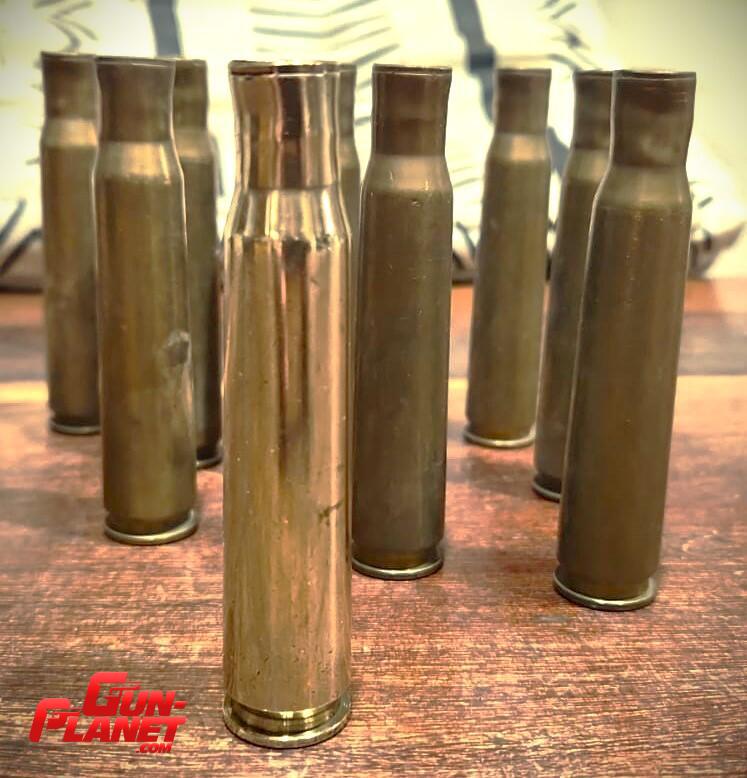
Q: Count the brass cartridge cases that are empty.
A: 9